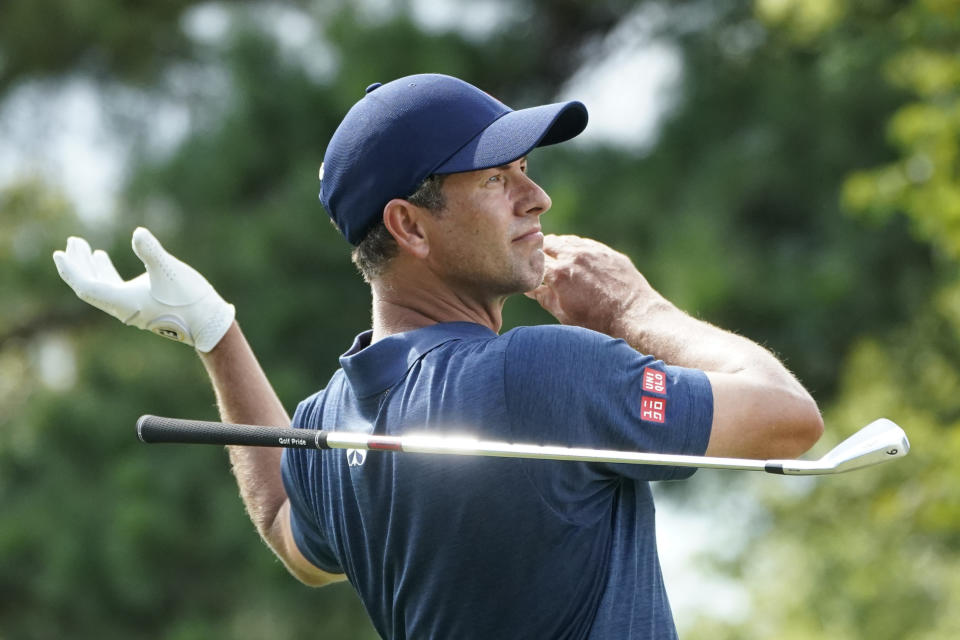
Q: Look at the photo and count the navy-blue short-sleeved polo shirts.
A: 1